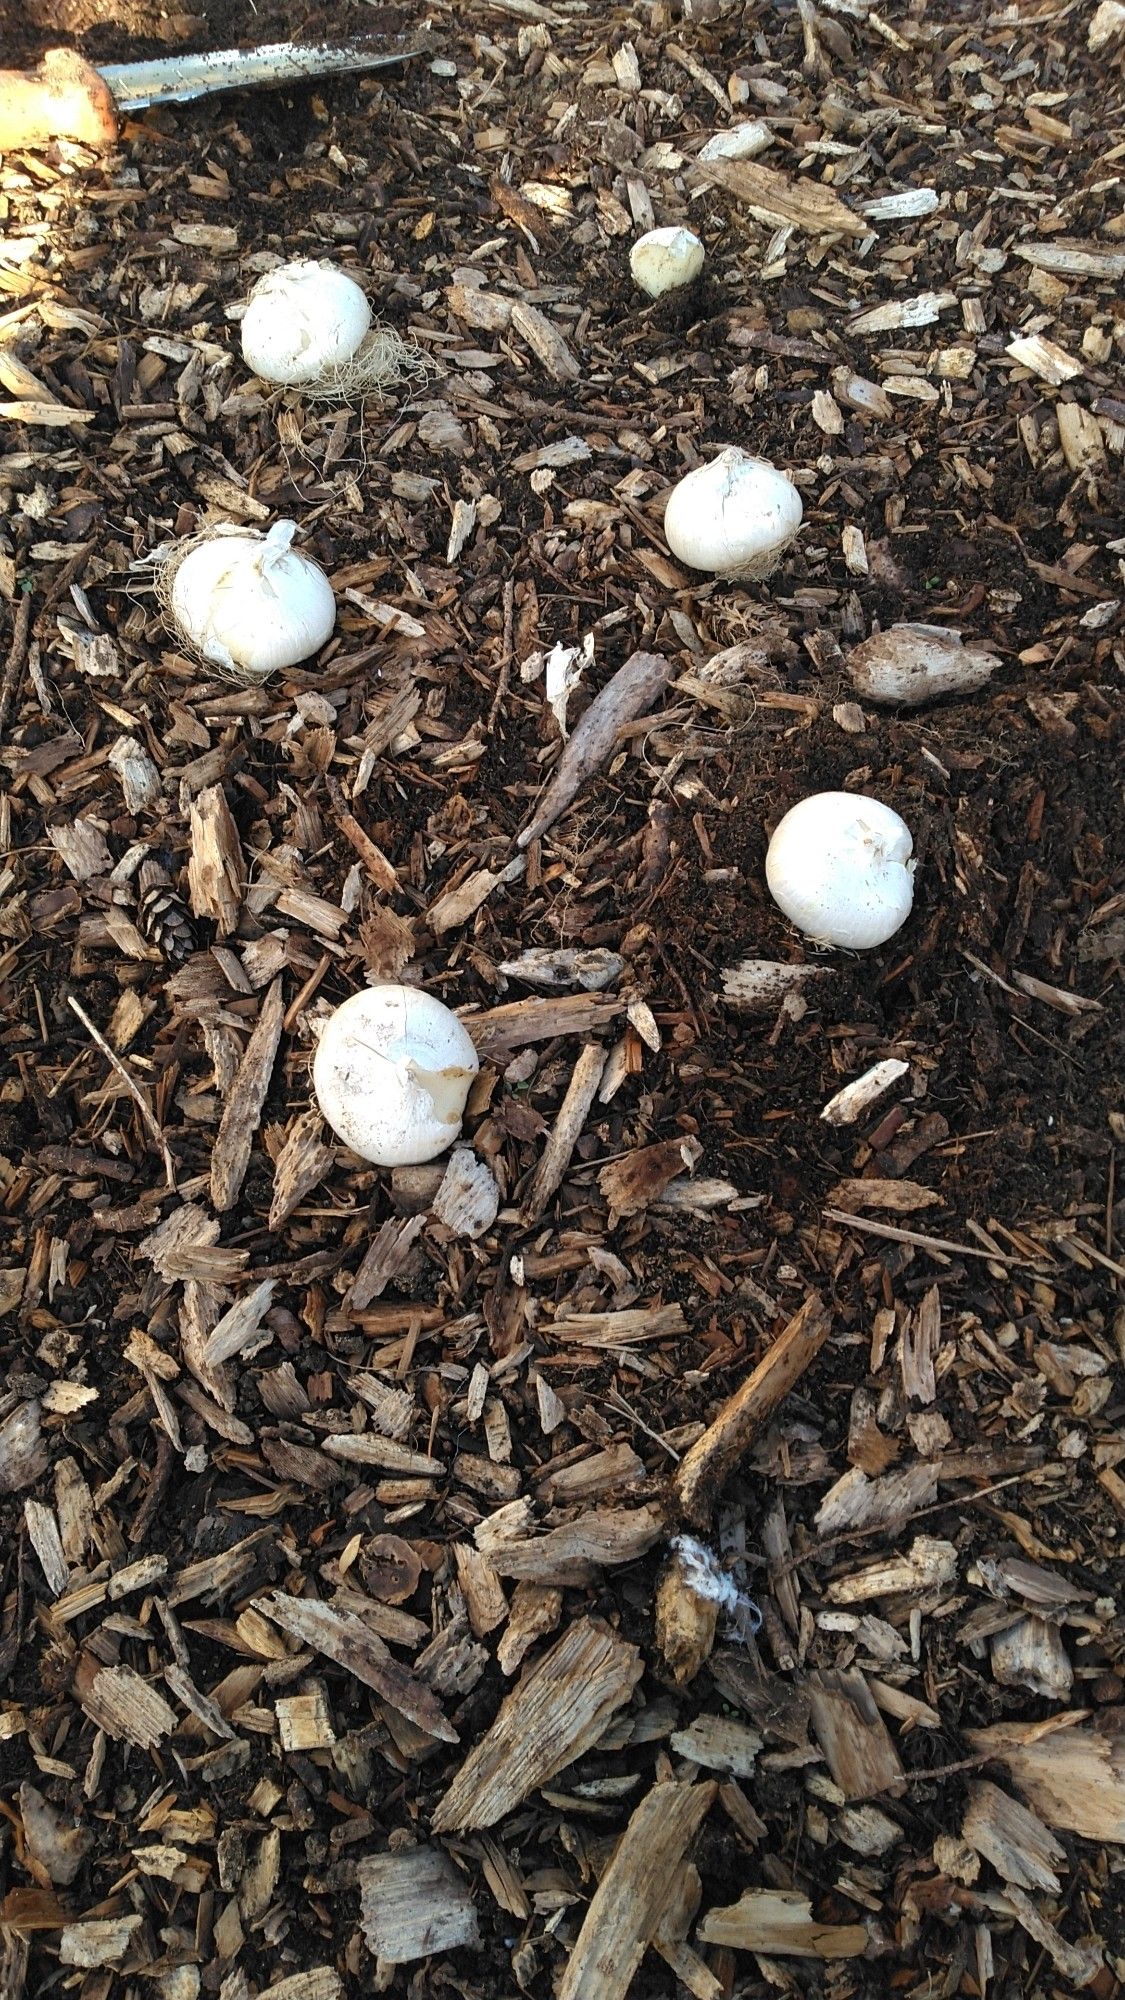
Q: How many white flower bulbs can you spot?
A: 6